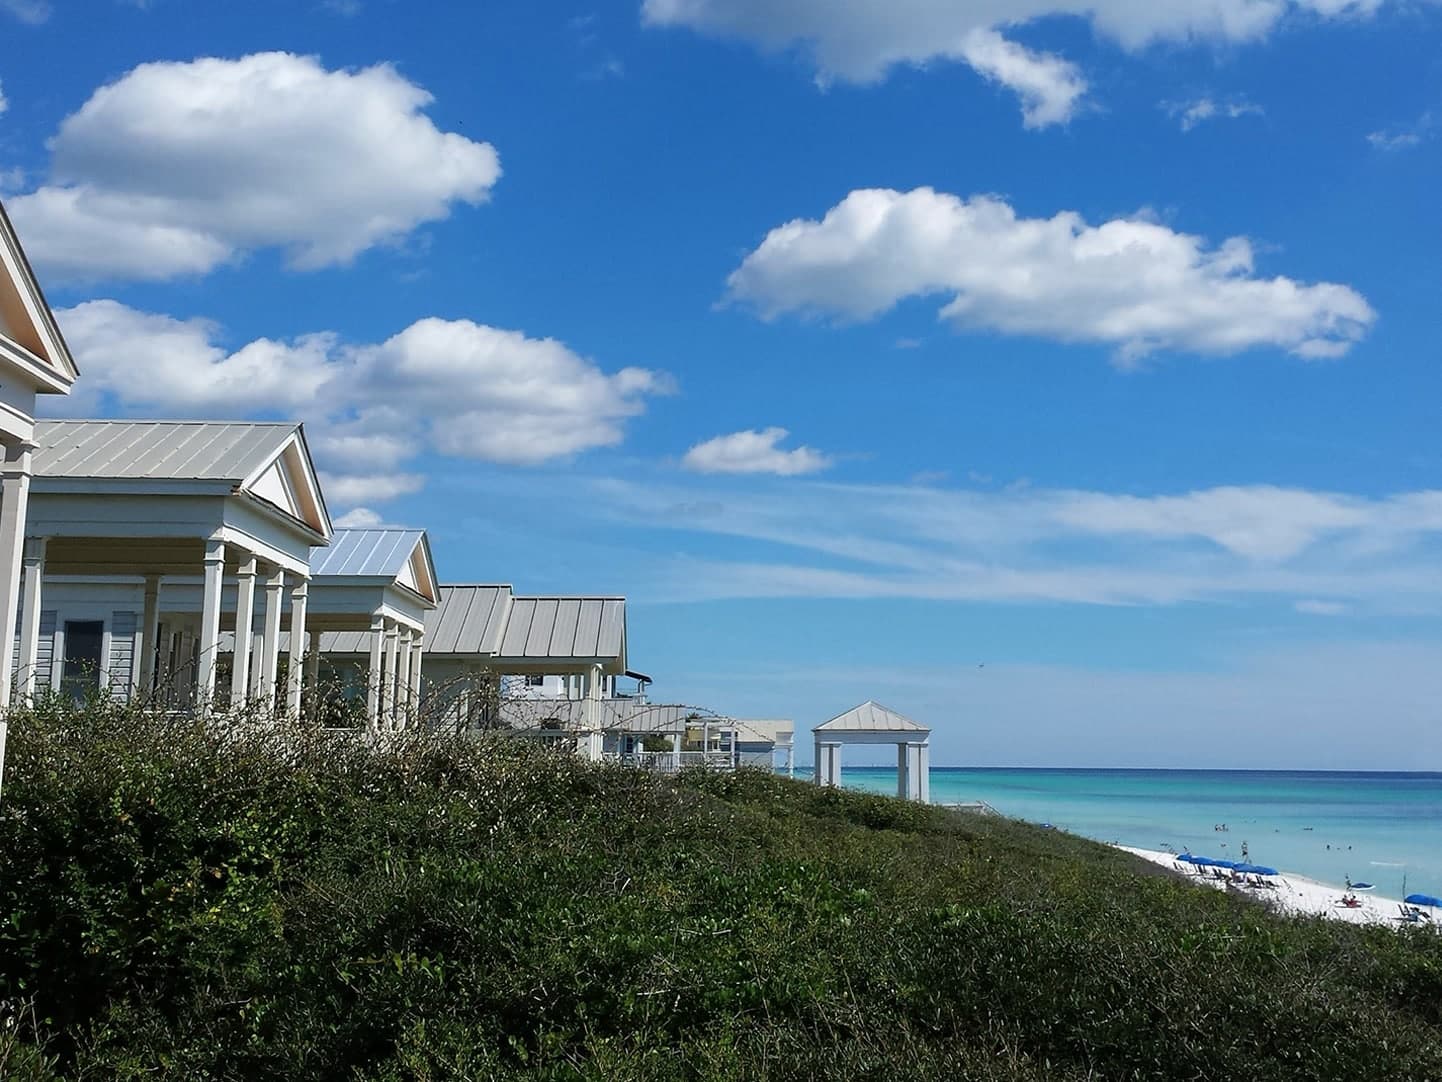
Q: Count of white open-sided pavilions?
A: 1